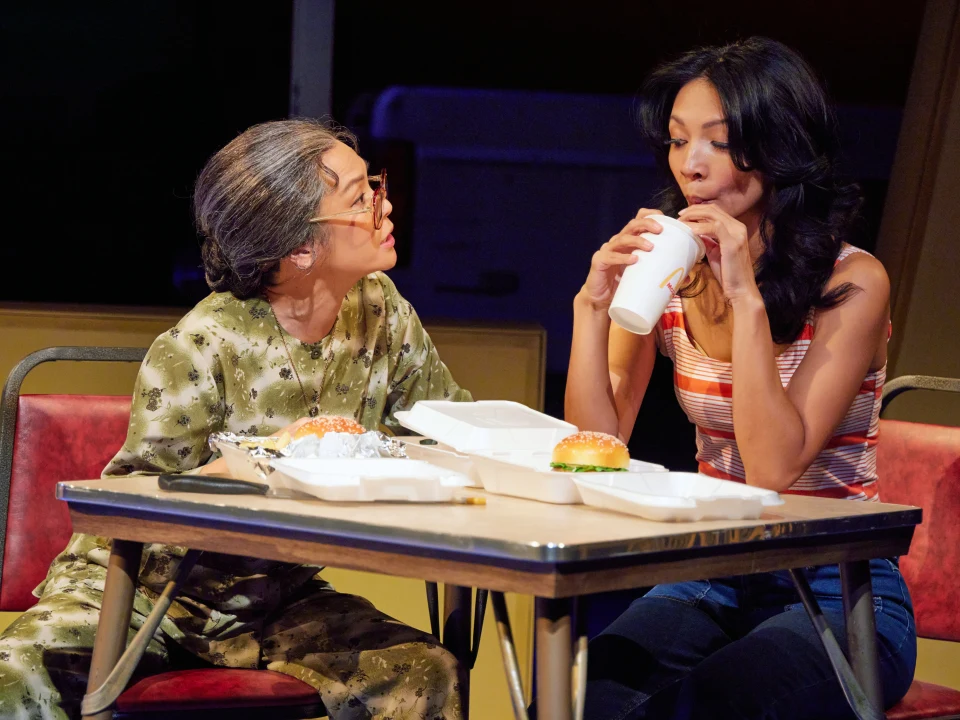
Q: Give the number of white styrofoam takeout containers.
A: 3